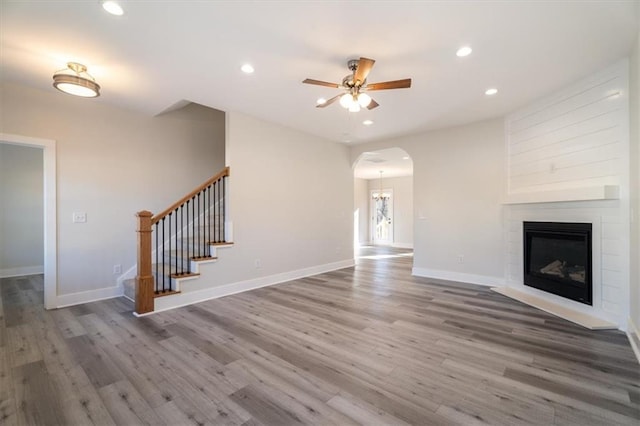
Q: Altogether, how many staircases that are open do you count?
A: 1